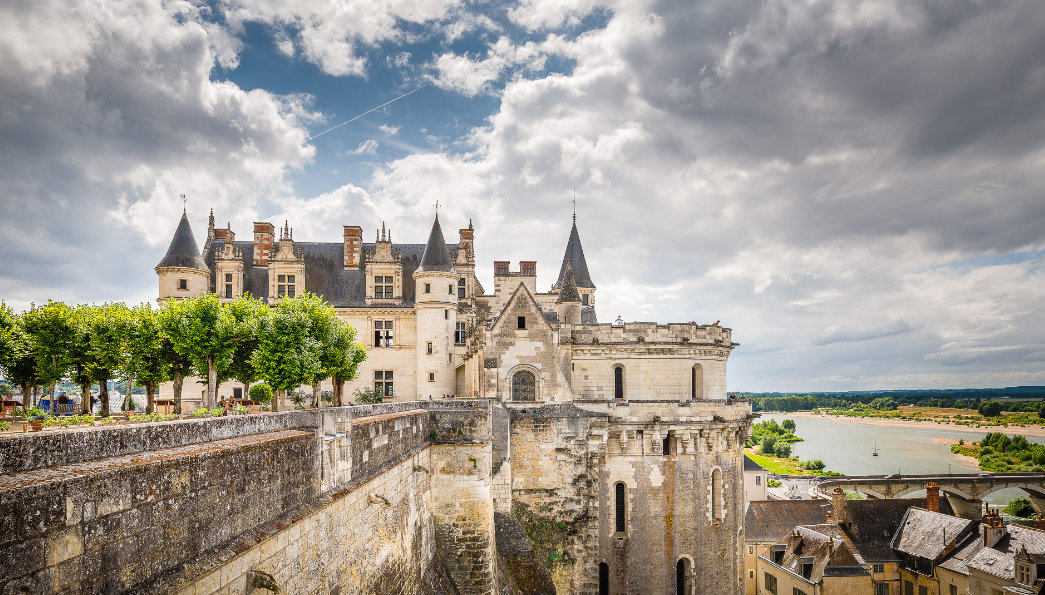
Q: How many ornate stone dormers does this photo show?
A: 4